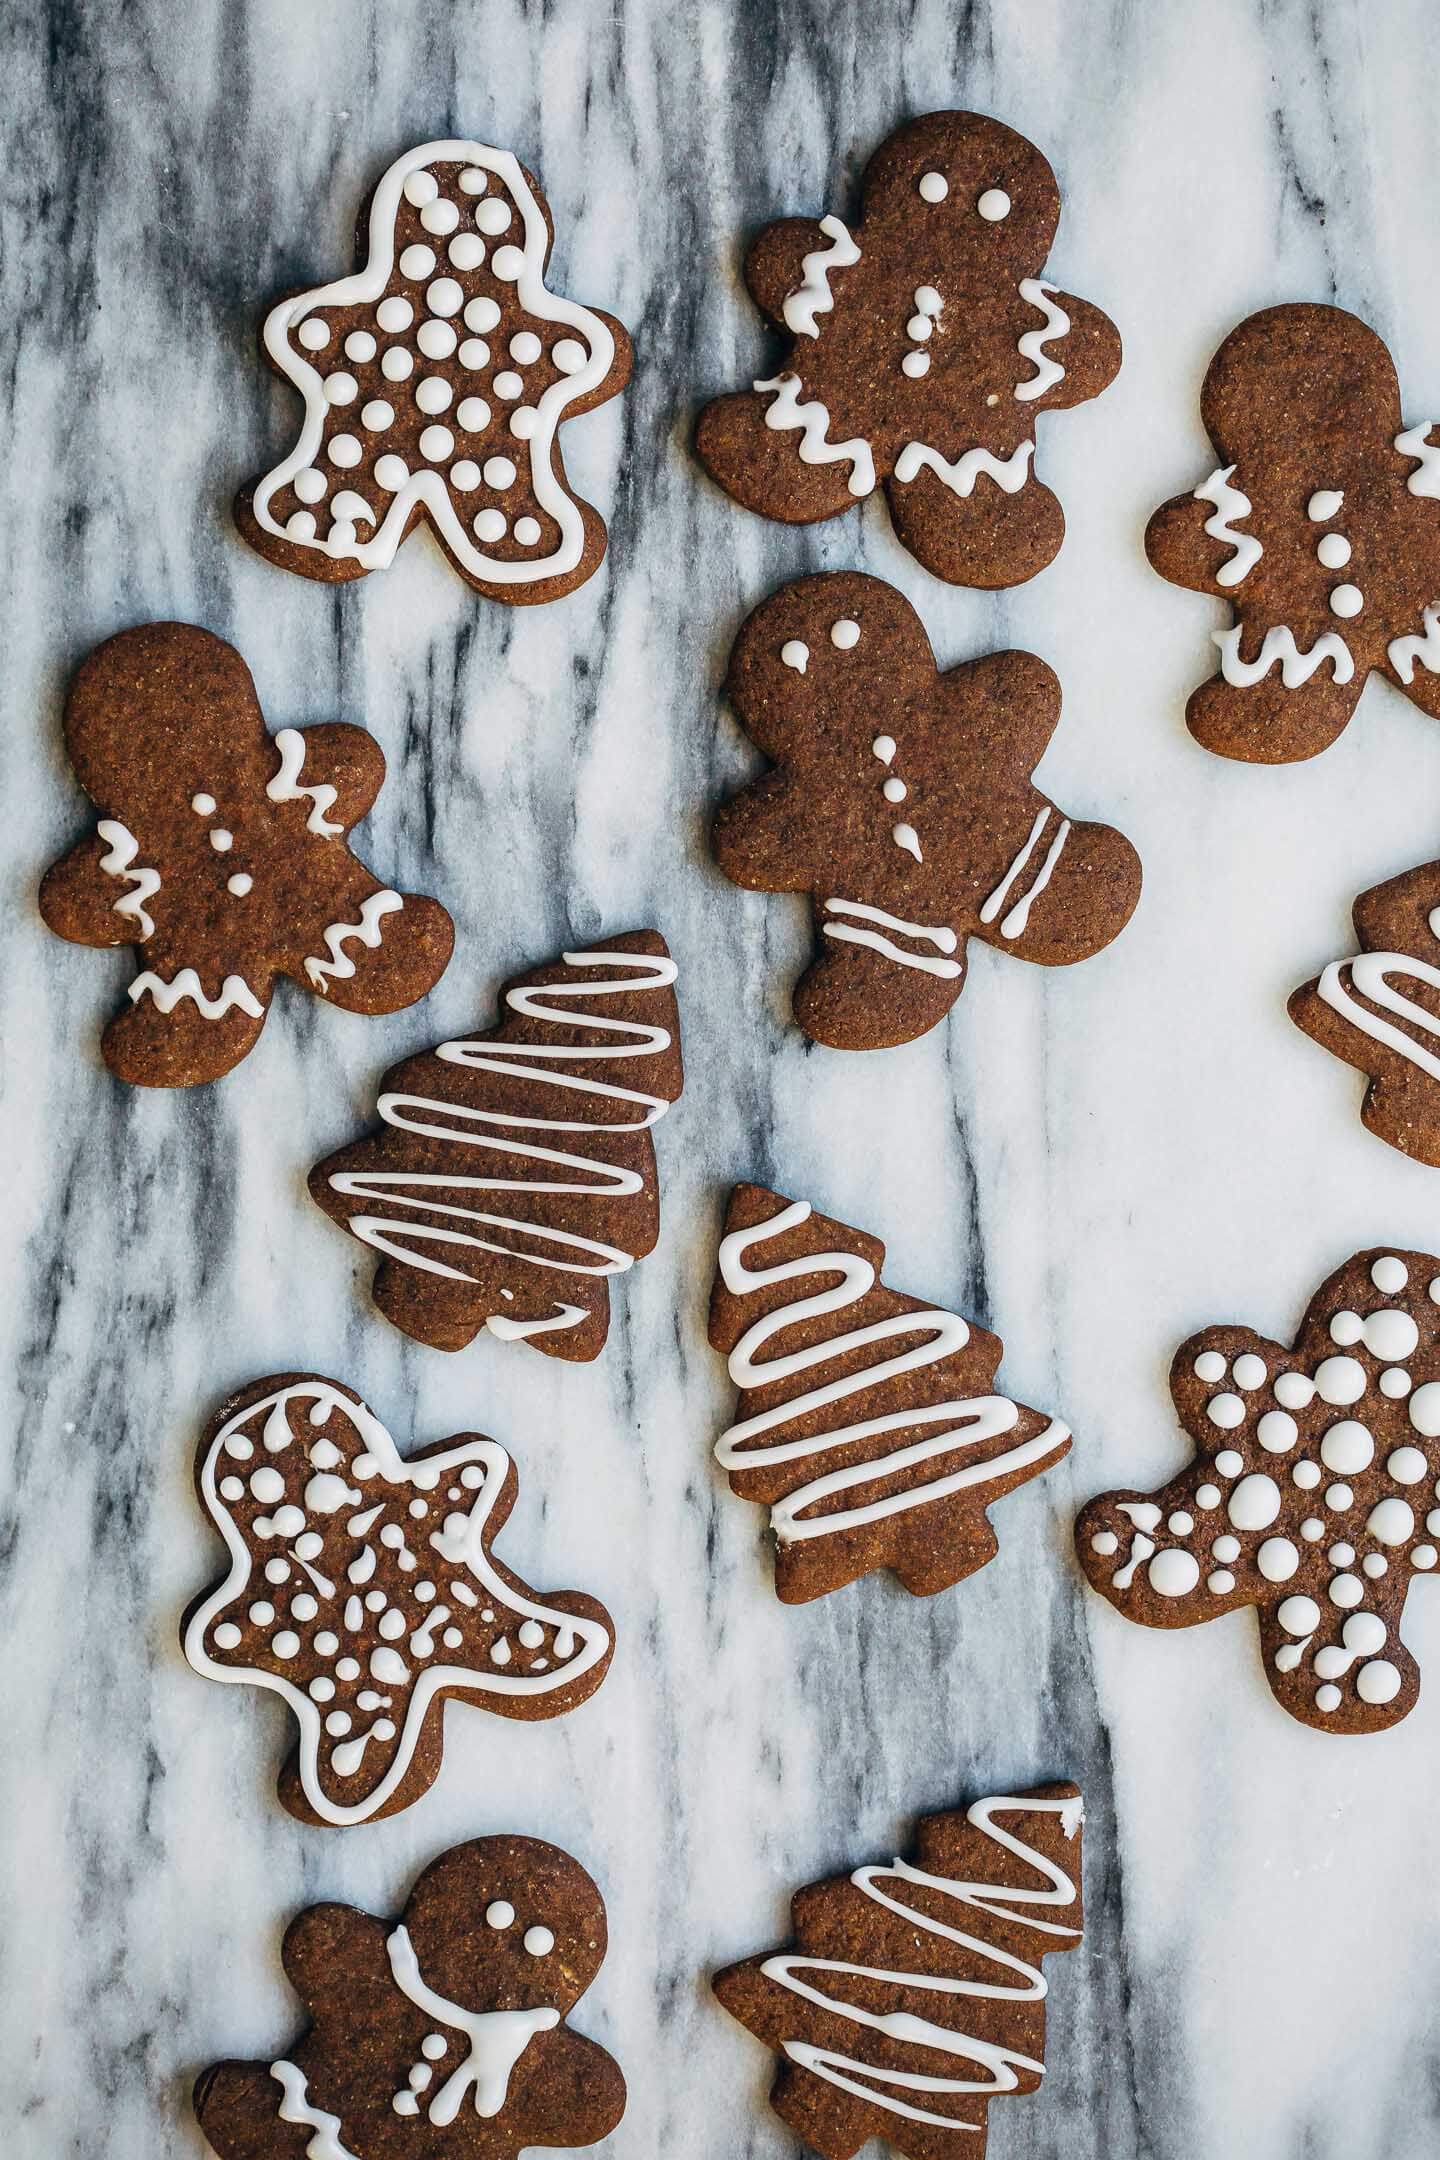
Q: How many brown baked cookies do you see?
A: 12